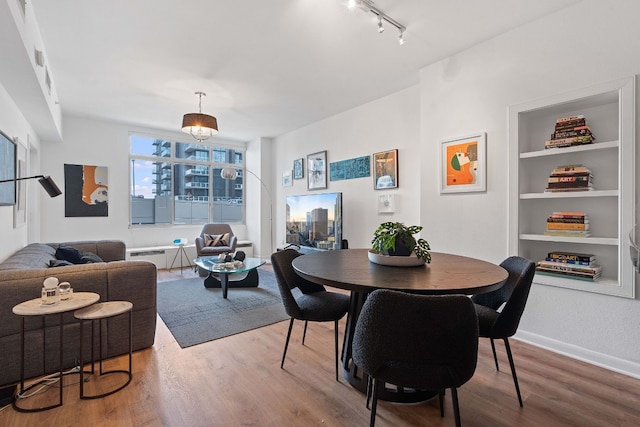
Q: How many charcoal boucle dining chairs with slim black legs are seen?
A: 3